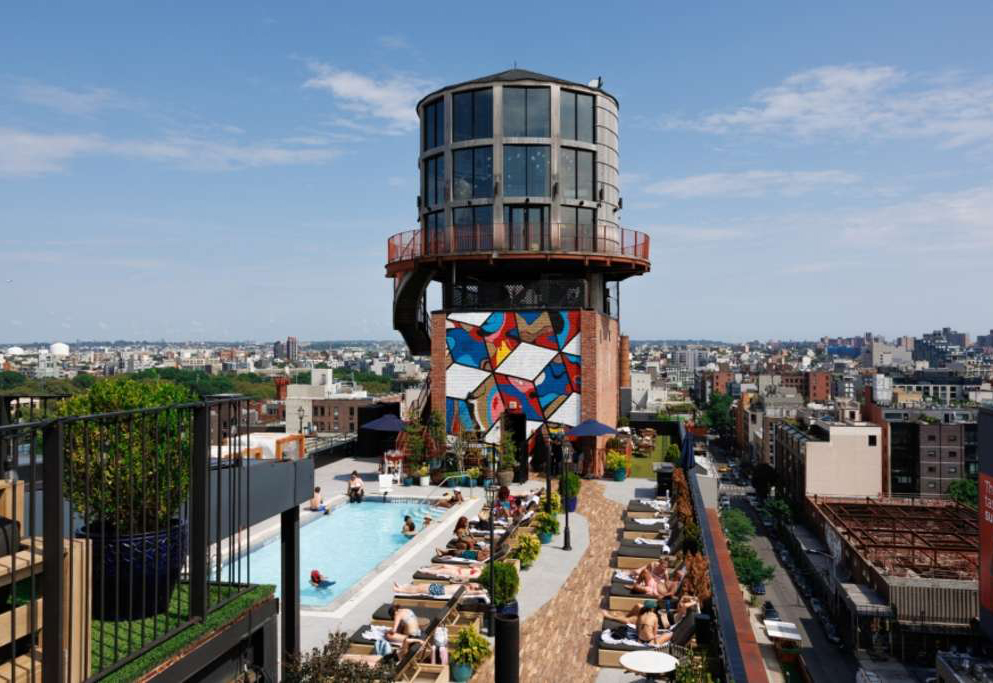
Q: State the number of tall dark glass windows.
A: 12